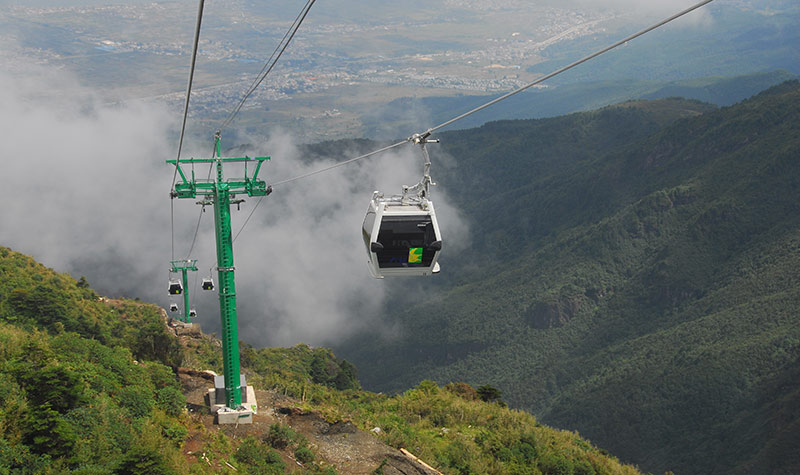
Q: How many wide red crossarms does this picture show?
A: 0